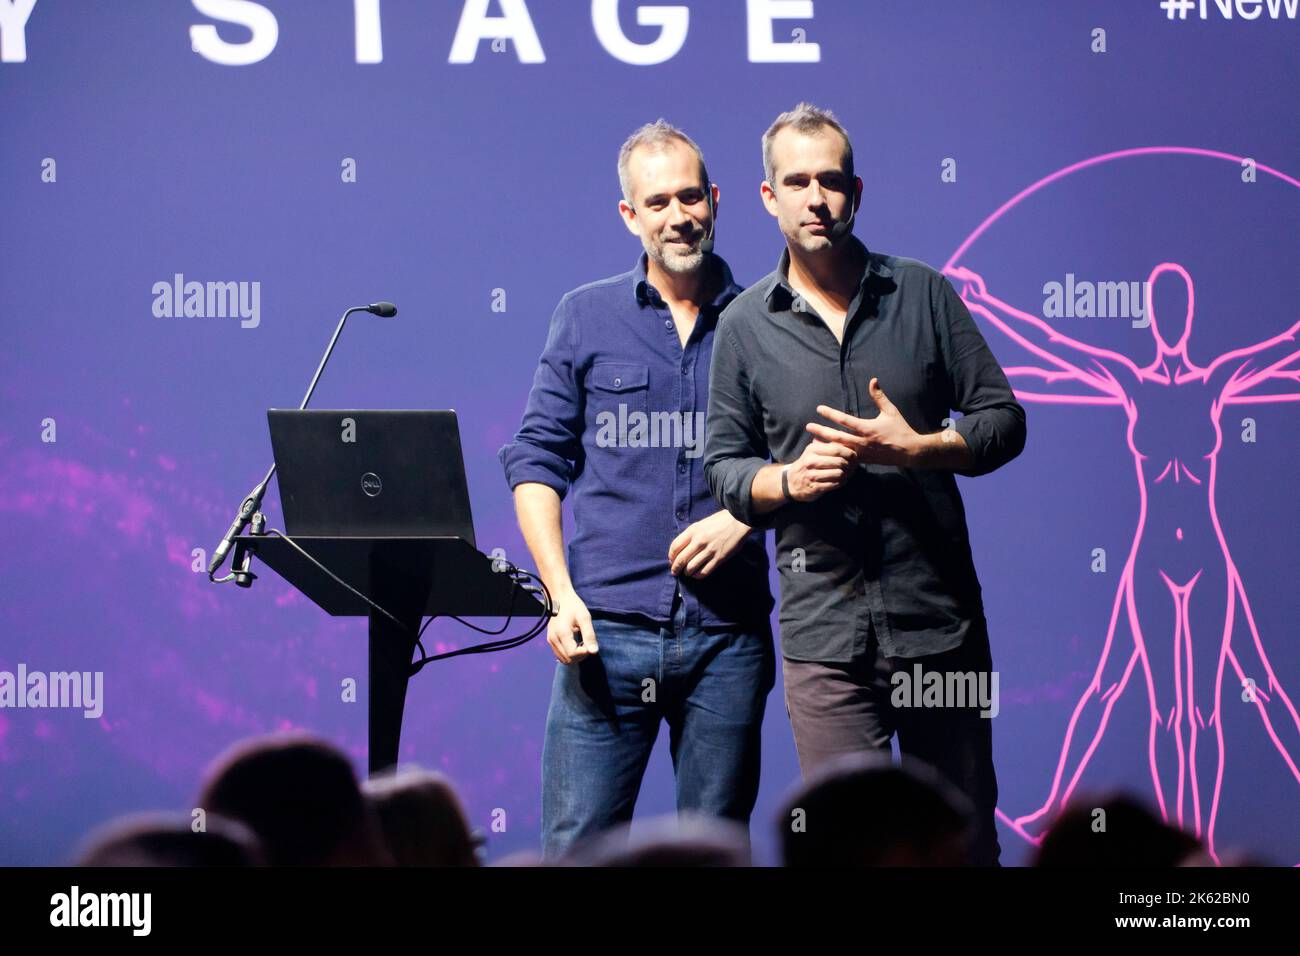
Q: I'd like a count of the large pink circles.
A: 1